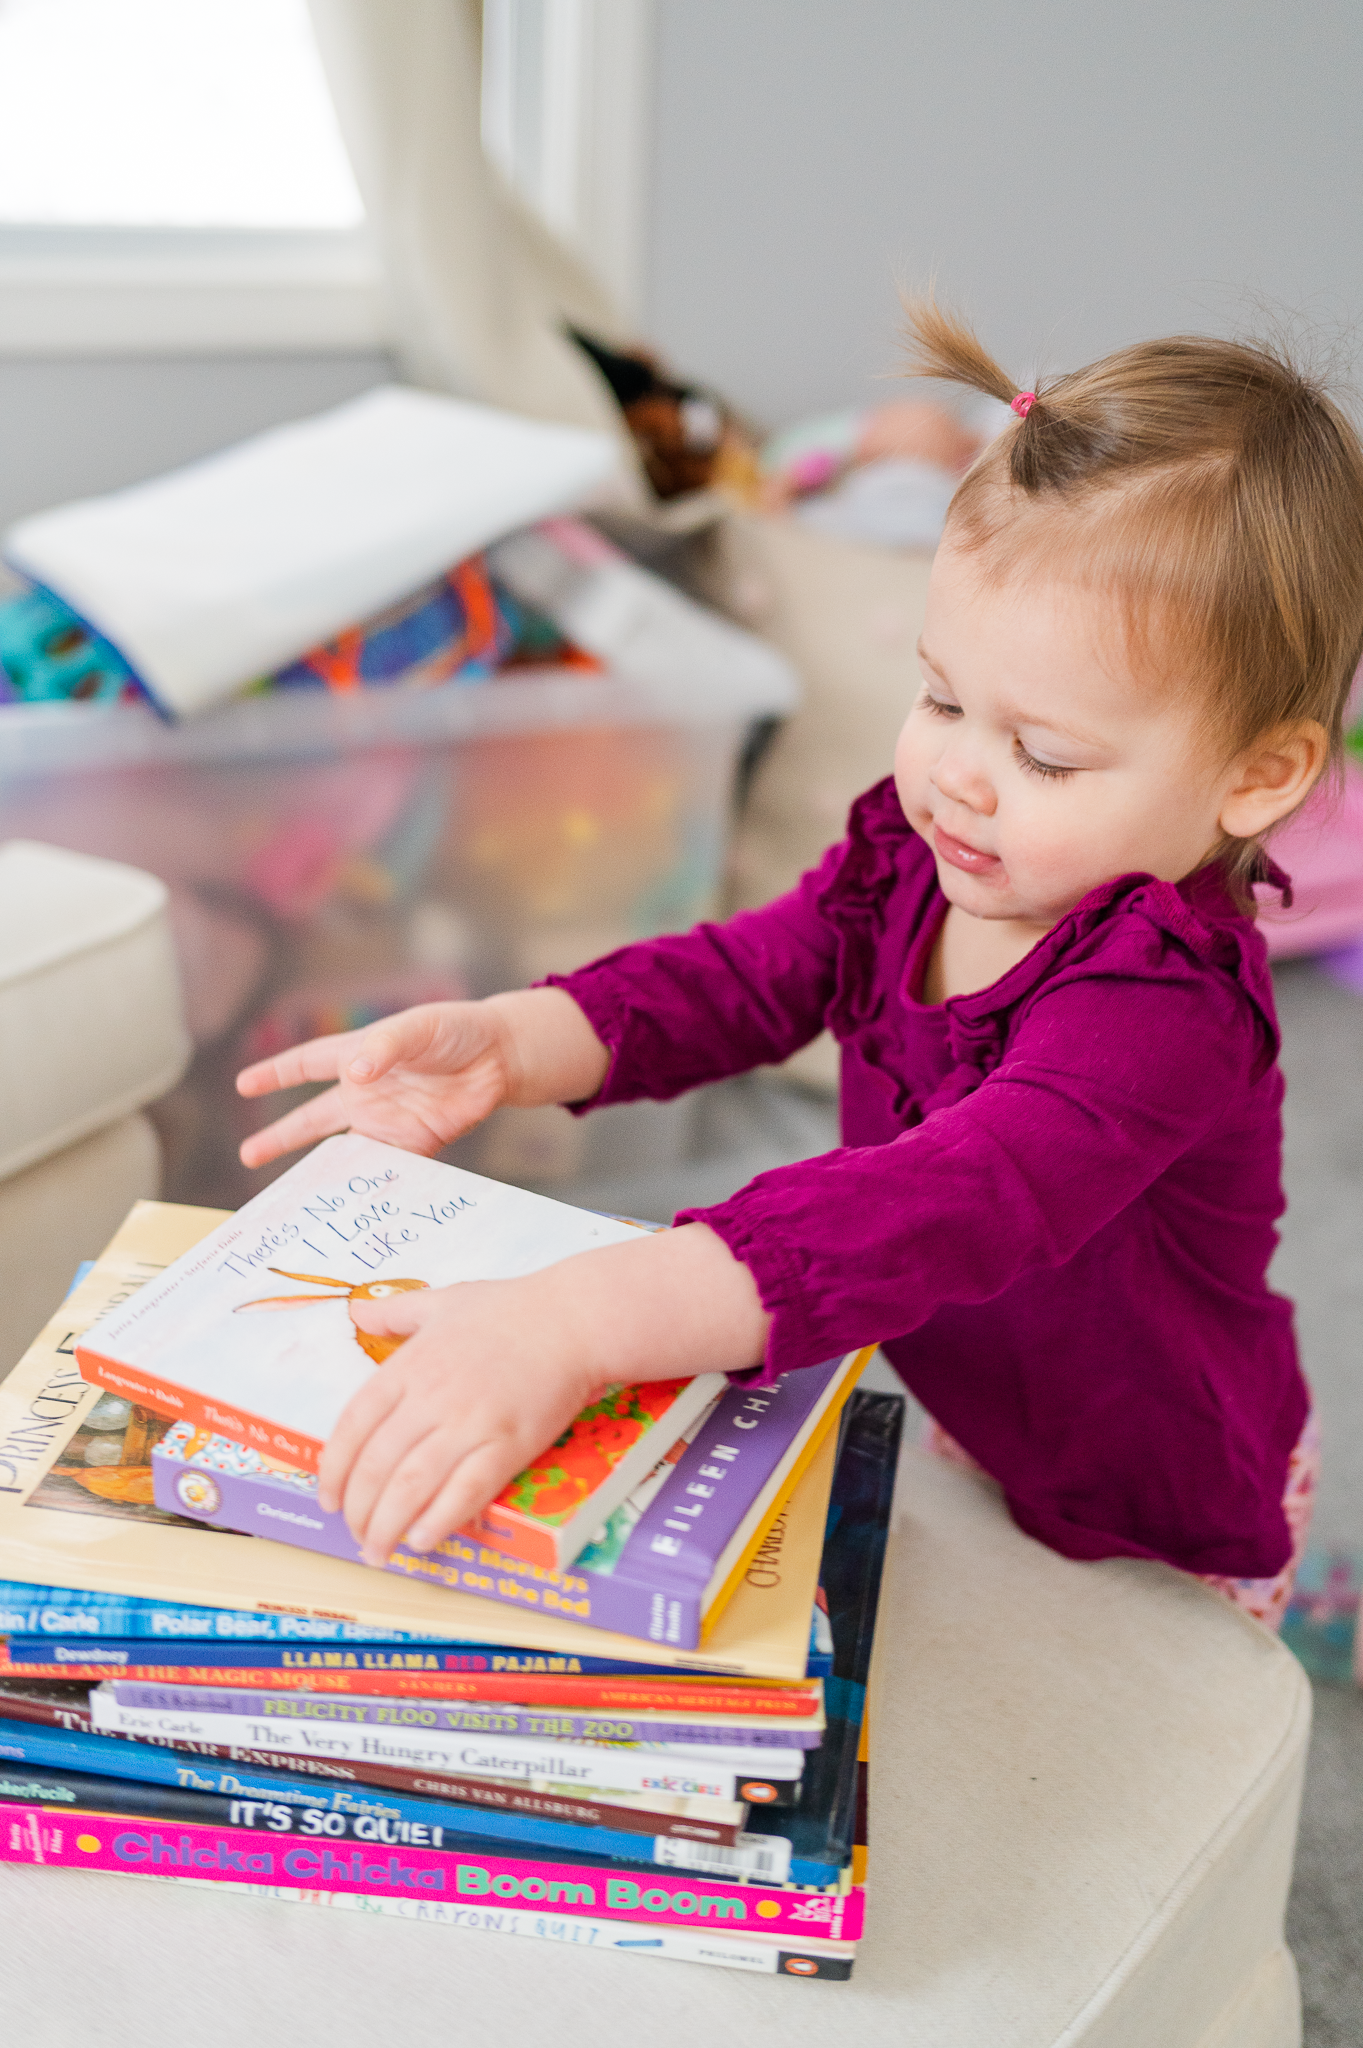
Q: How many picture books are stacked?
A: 13